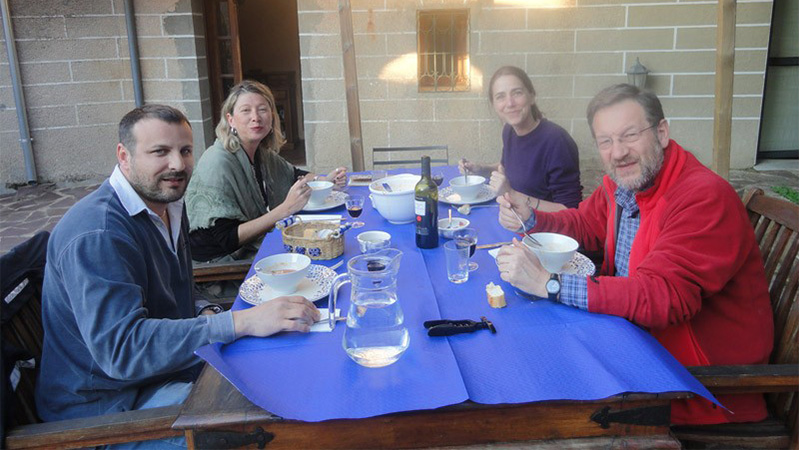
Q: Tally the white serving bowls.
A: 1